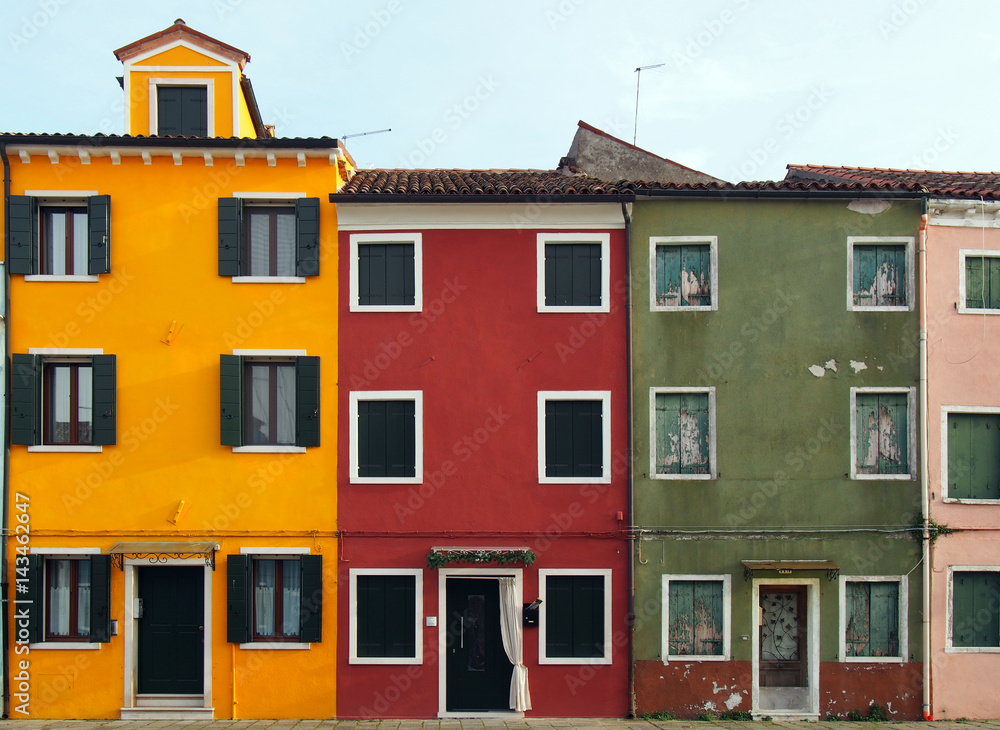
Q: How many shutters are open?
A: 12